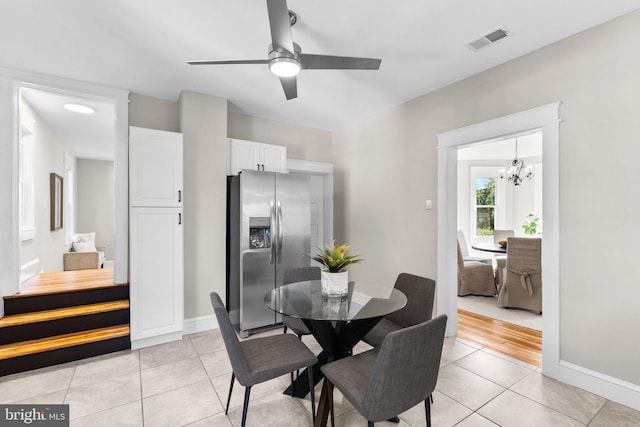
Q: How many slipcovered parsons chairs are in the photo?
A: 4